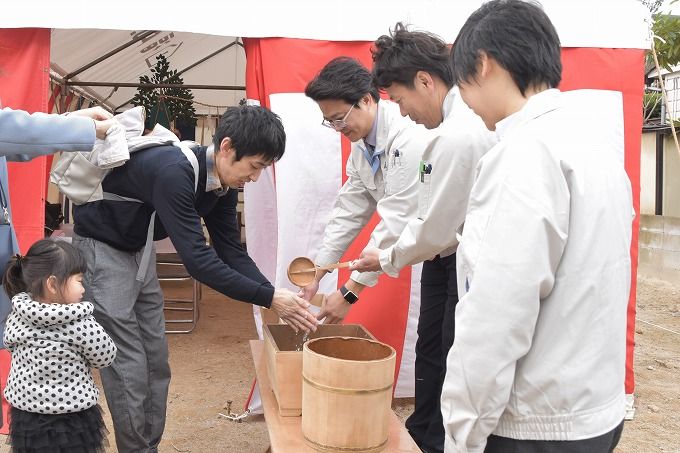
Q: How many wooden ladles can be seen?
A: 1